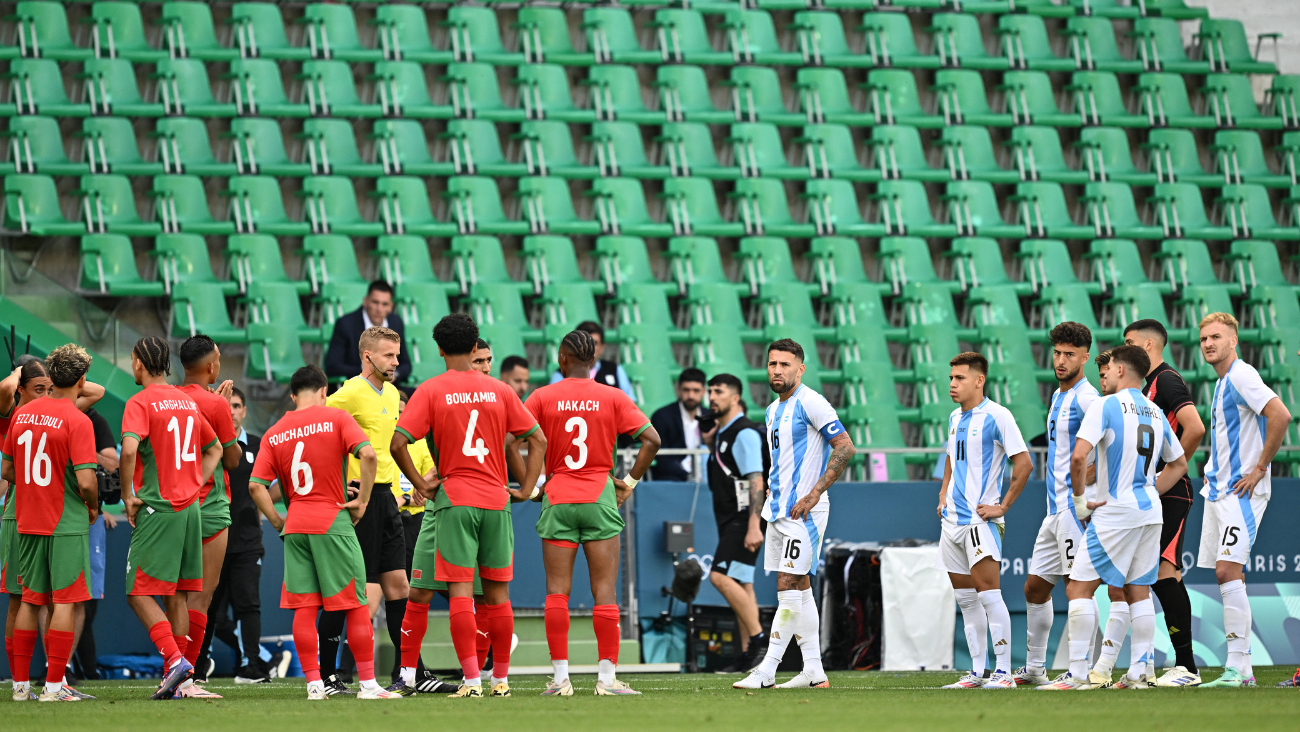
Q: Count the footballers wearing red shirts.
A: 8